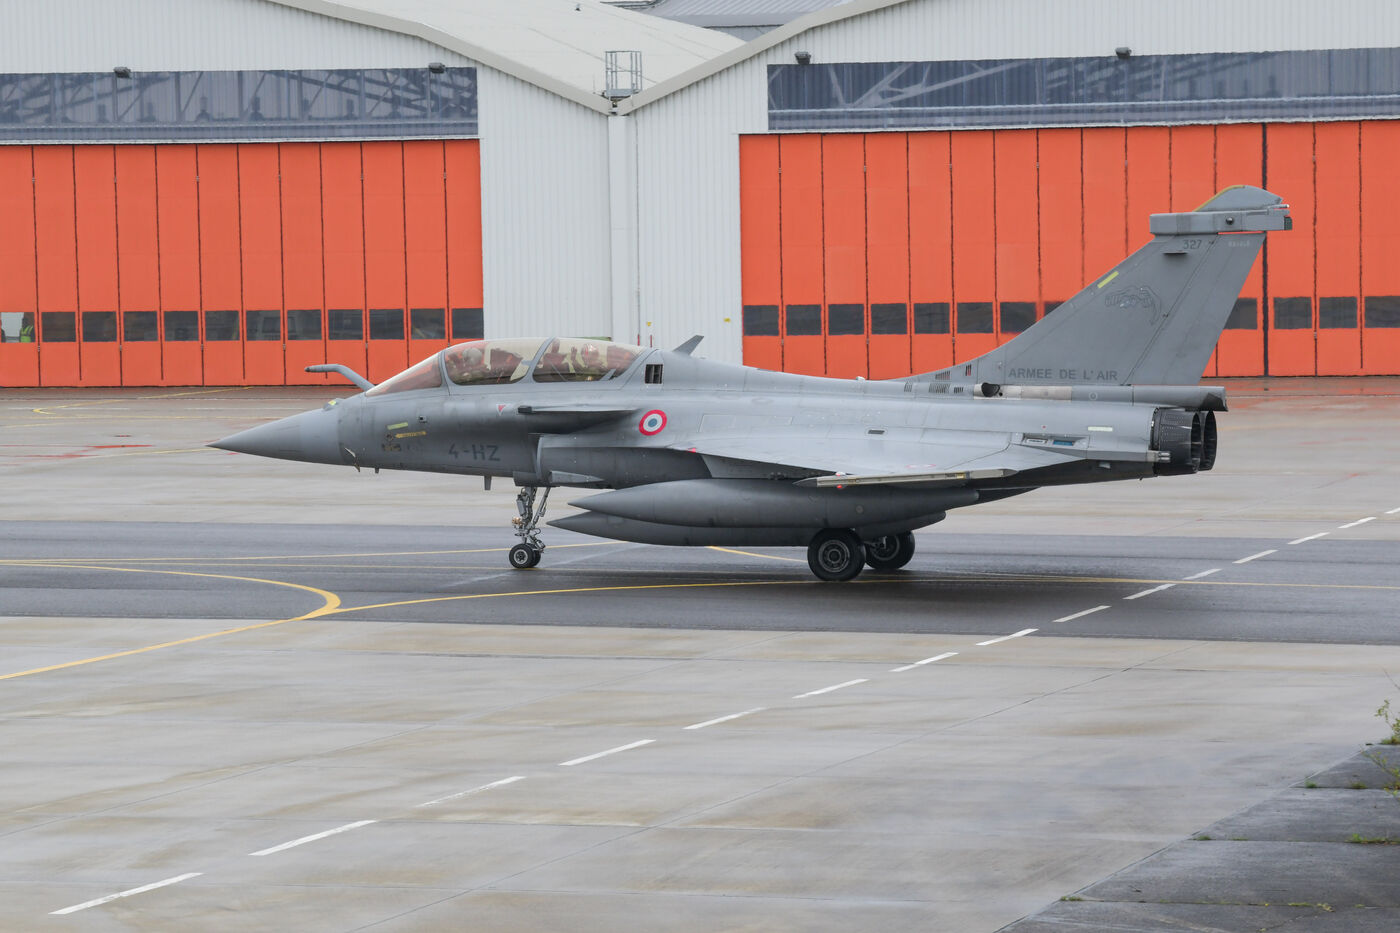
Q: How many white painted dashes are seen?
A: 15